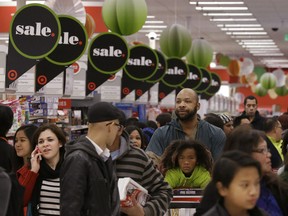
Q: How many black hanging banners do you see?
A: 9